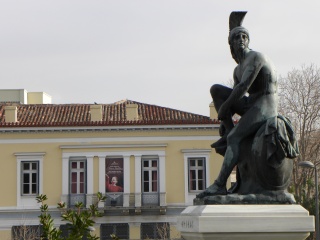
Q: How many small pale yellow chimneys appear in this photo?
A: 4